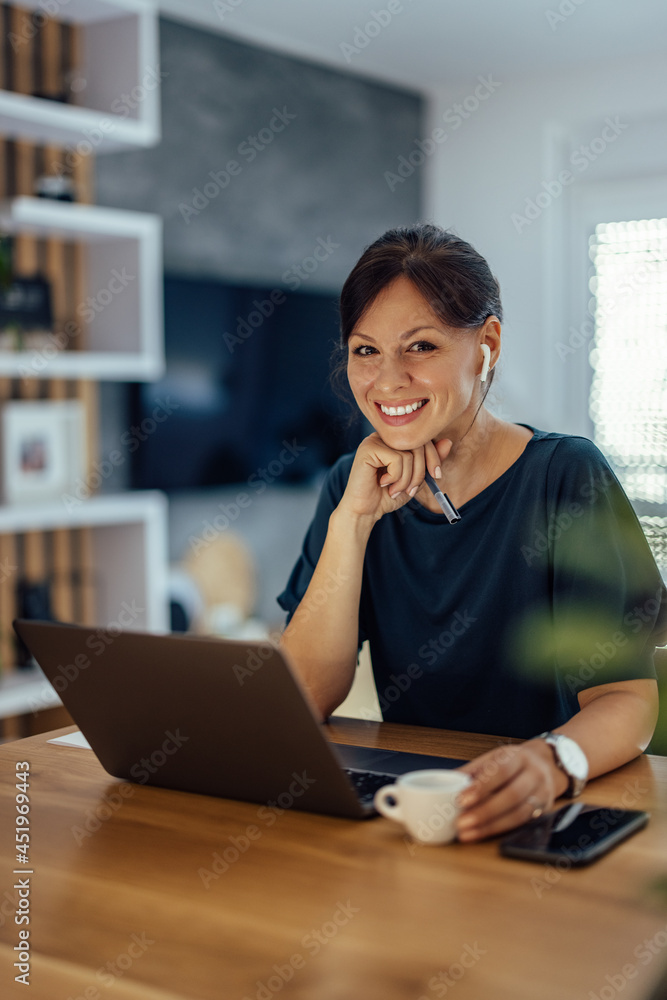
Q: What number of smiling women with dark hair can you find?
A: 1